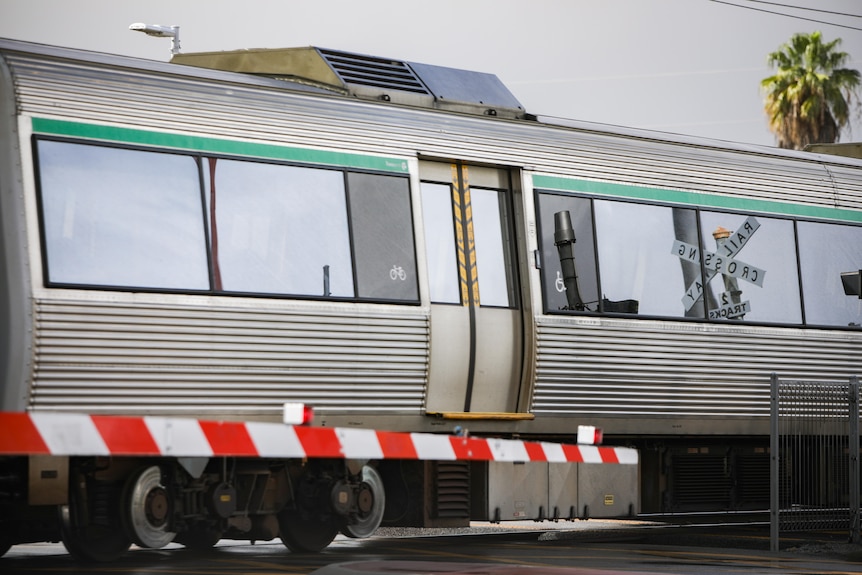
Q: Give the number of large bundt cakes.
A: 0